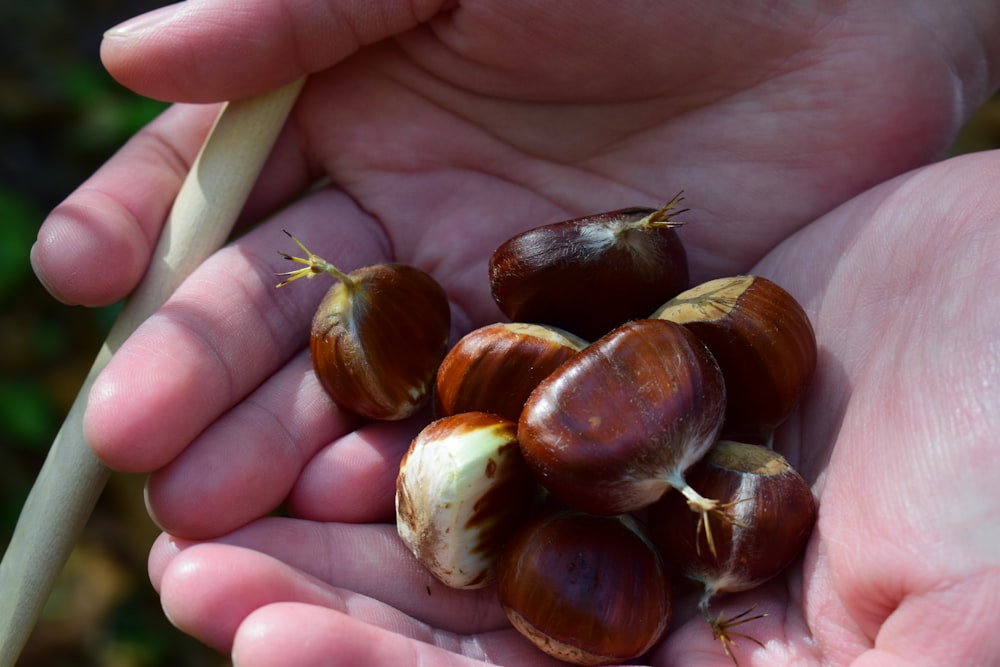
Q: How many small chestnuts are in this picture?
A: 8